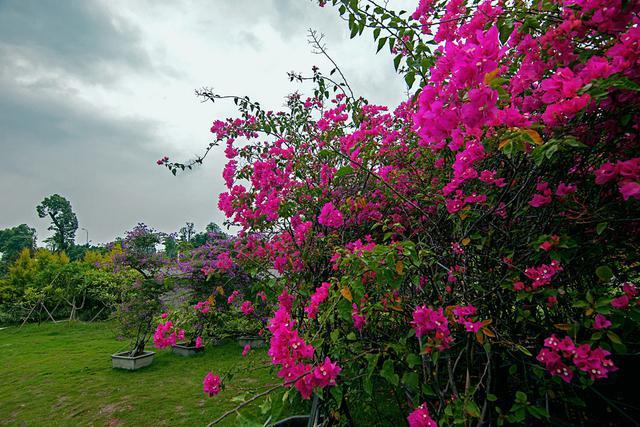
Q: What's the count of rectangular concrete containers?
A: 3